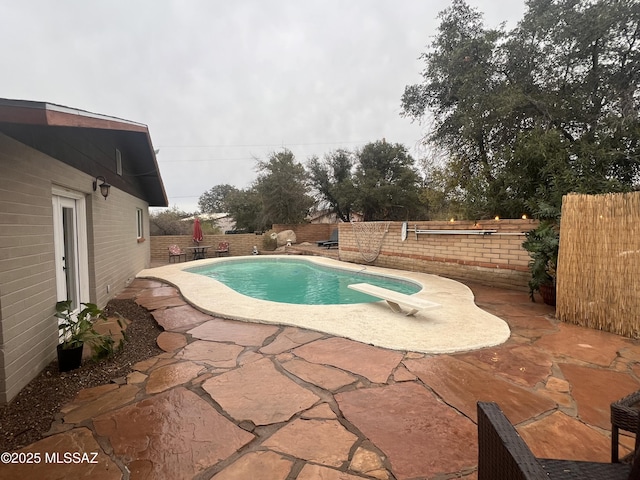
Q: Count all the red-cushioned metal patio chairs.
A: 2